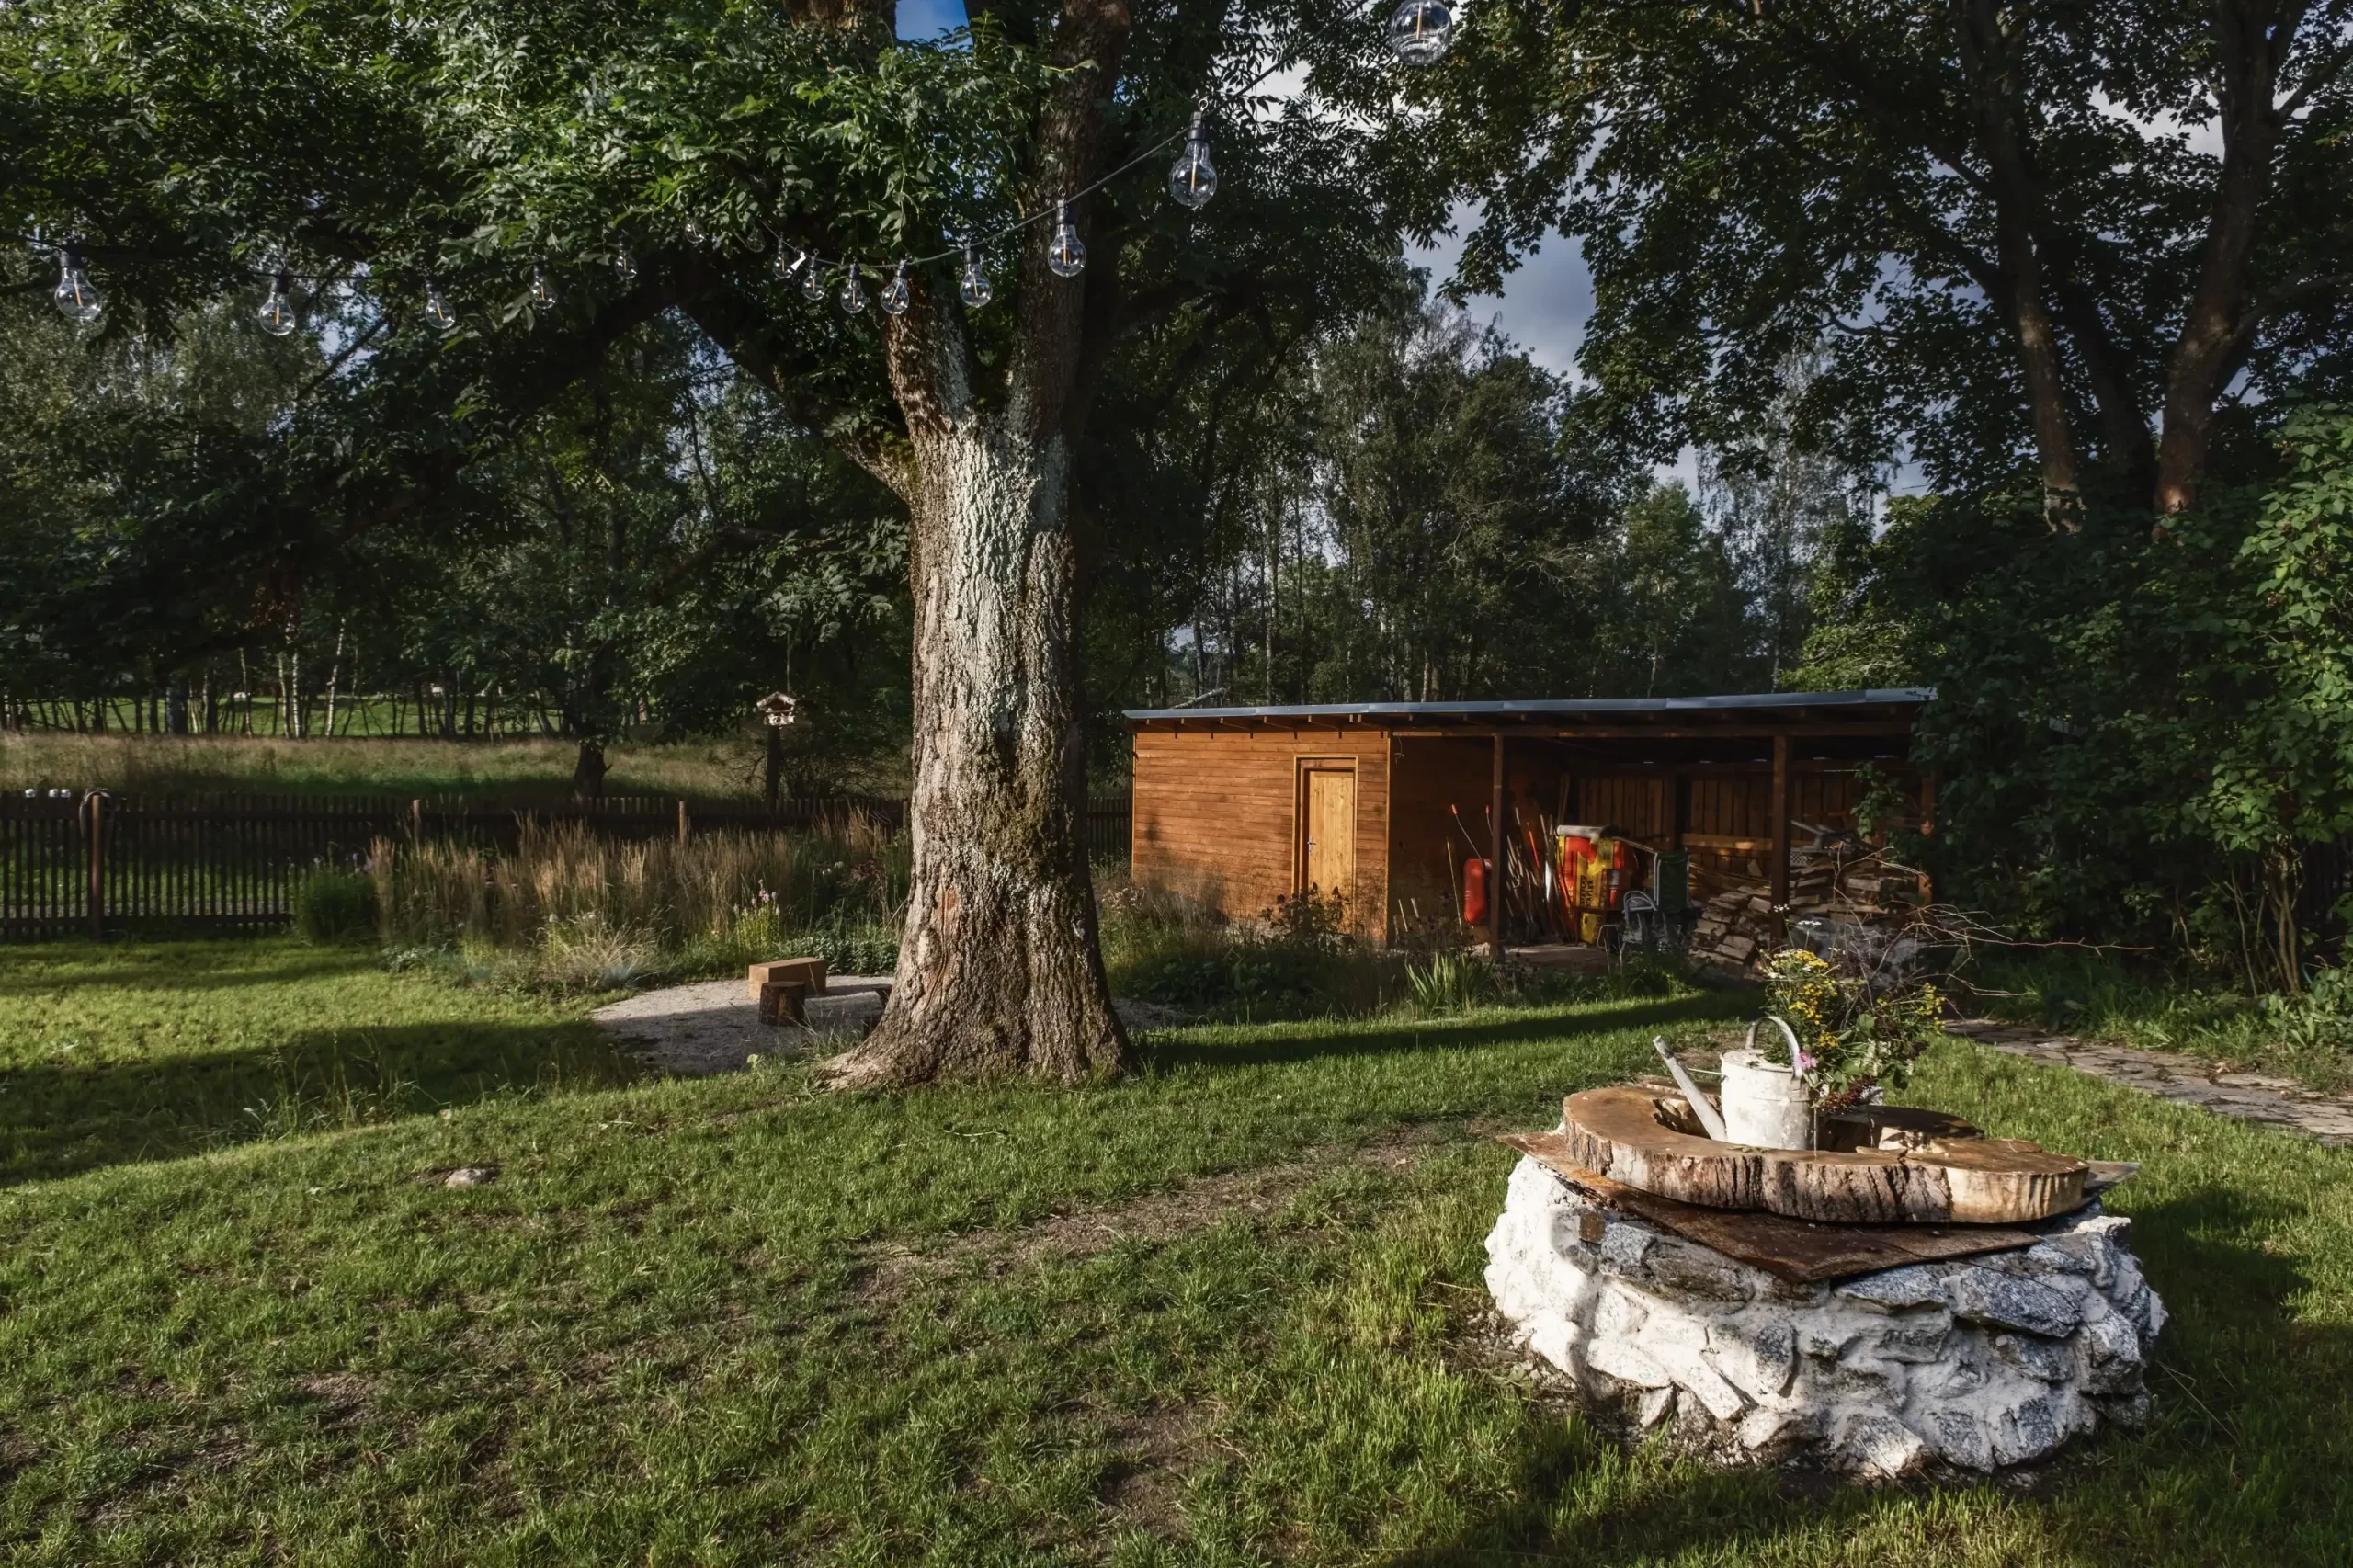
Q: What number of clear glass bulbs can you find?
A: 15